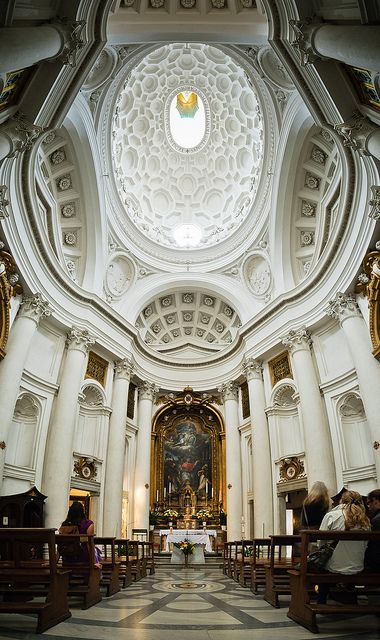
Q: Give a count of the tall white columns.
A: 8